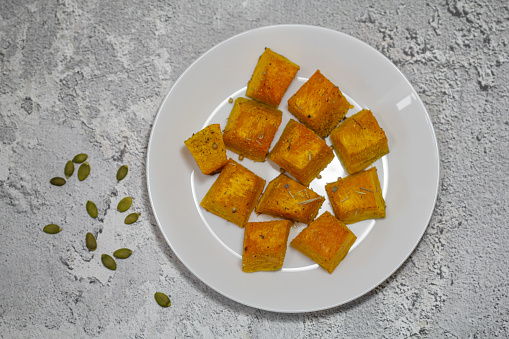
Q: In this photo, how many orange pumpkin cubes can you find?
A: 11